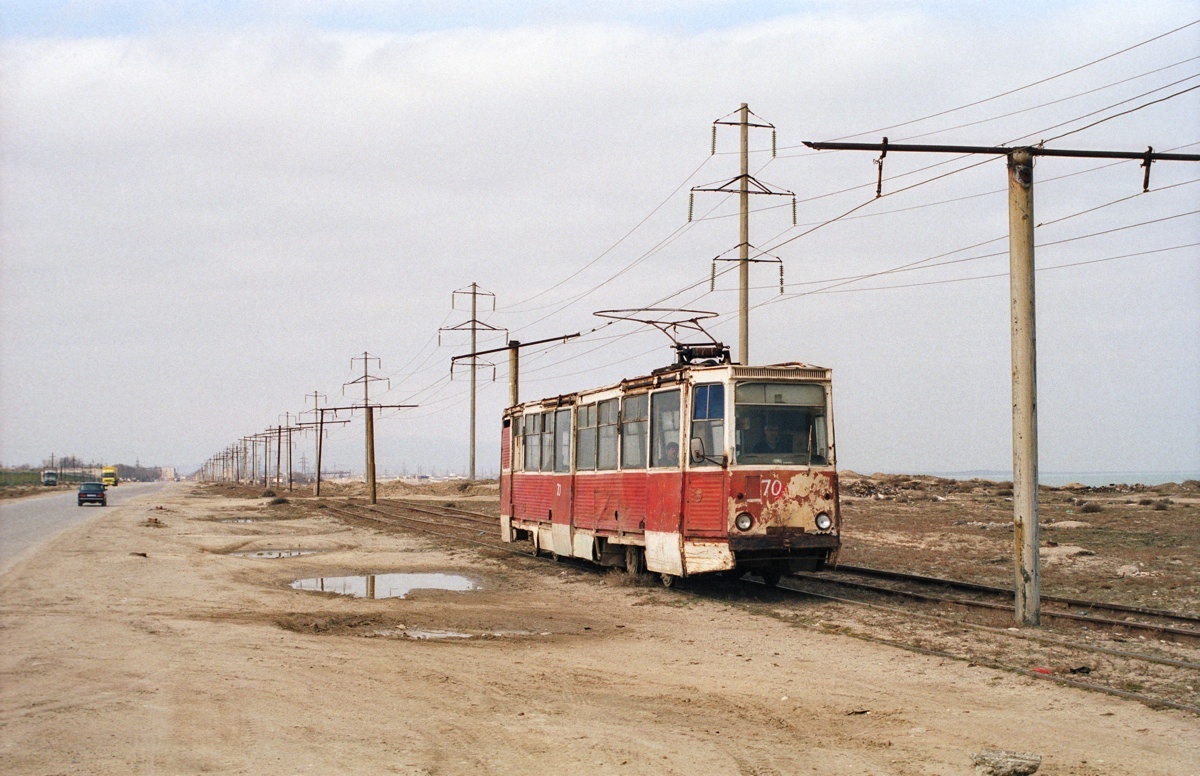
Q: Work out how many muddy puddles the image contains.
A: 4